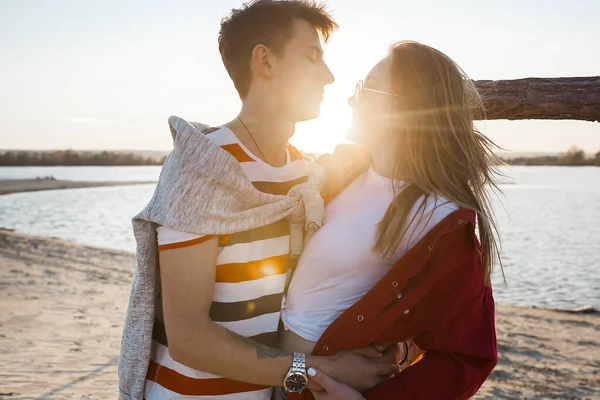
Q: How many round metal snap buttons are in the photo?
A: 7